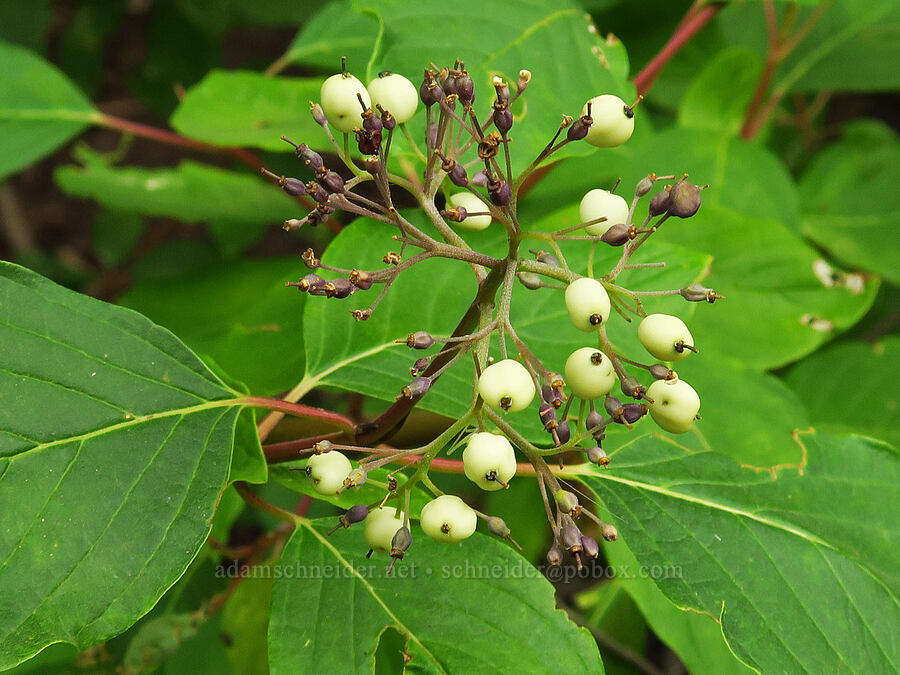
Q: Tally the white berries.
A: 14